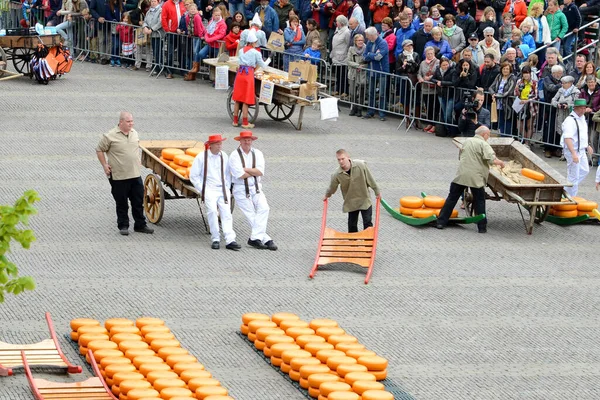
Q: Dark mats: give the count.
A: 2